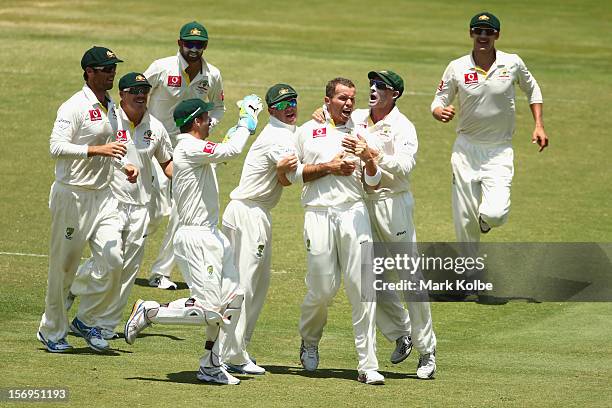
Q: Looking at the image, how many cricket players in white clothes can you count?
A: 8